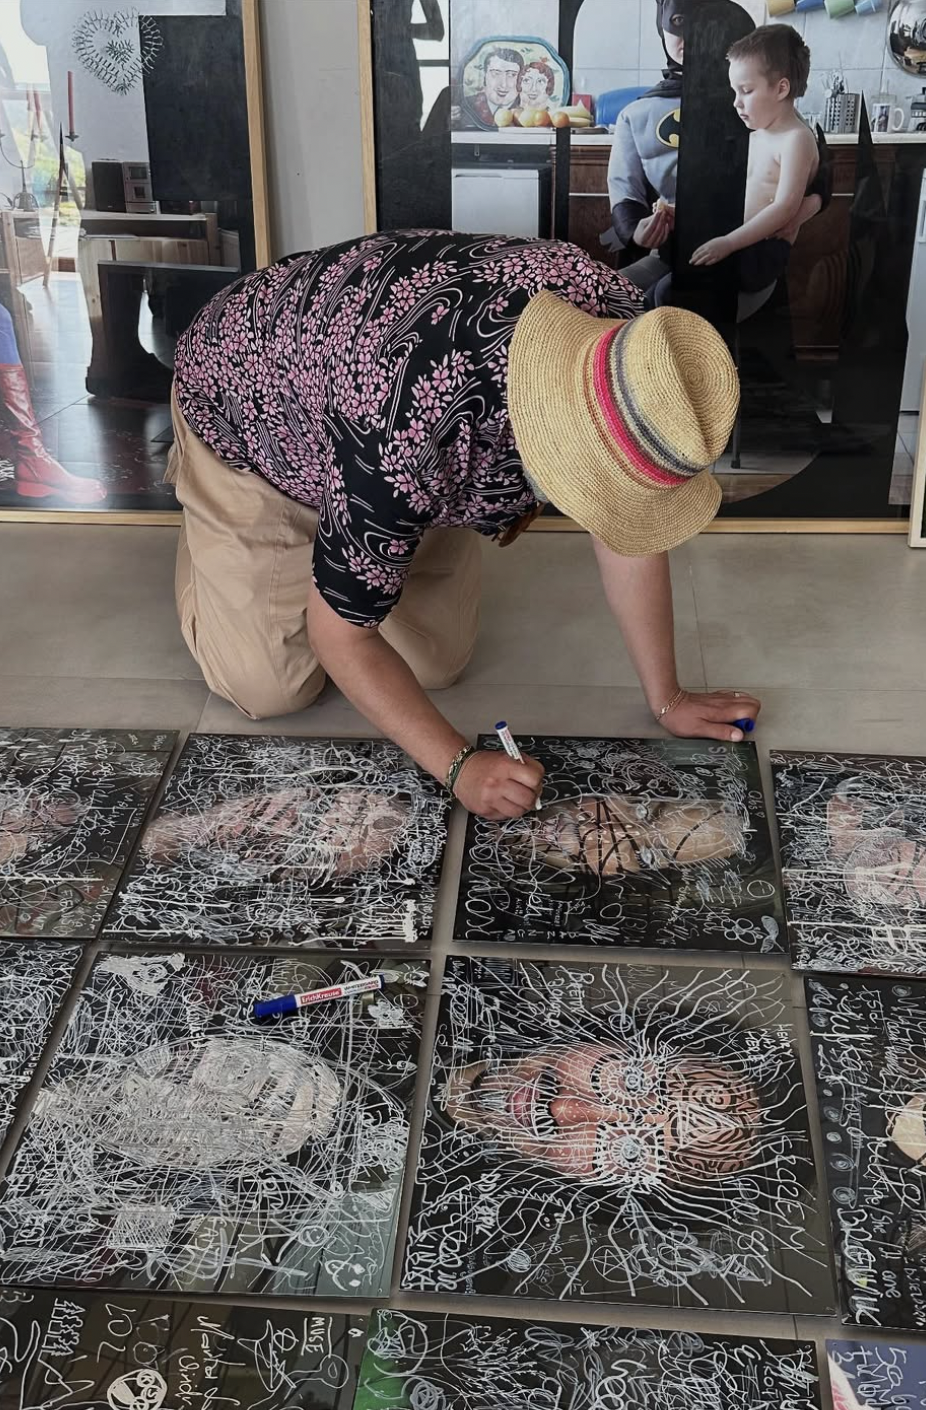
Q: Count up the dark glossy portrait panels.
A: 11